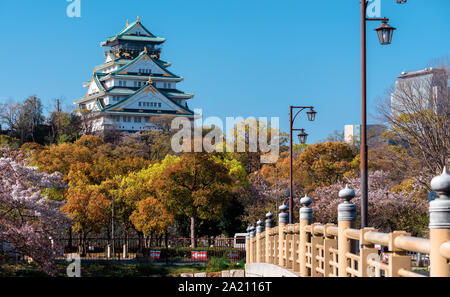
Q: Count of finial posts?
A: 8